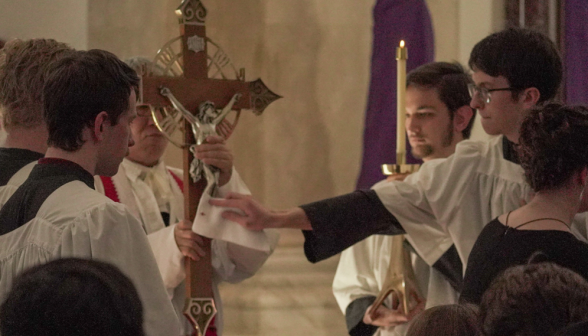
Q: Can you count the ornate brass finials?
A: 3